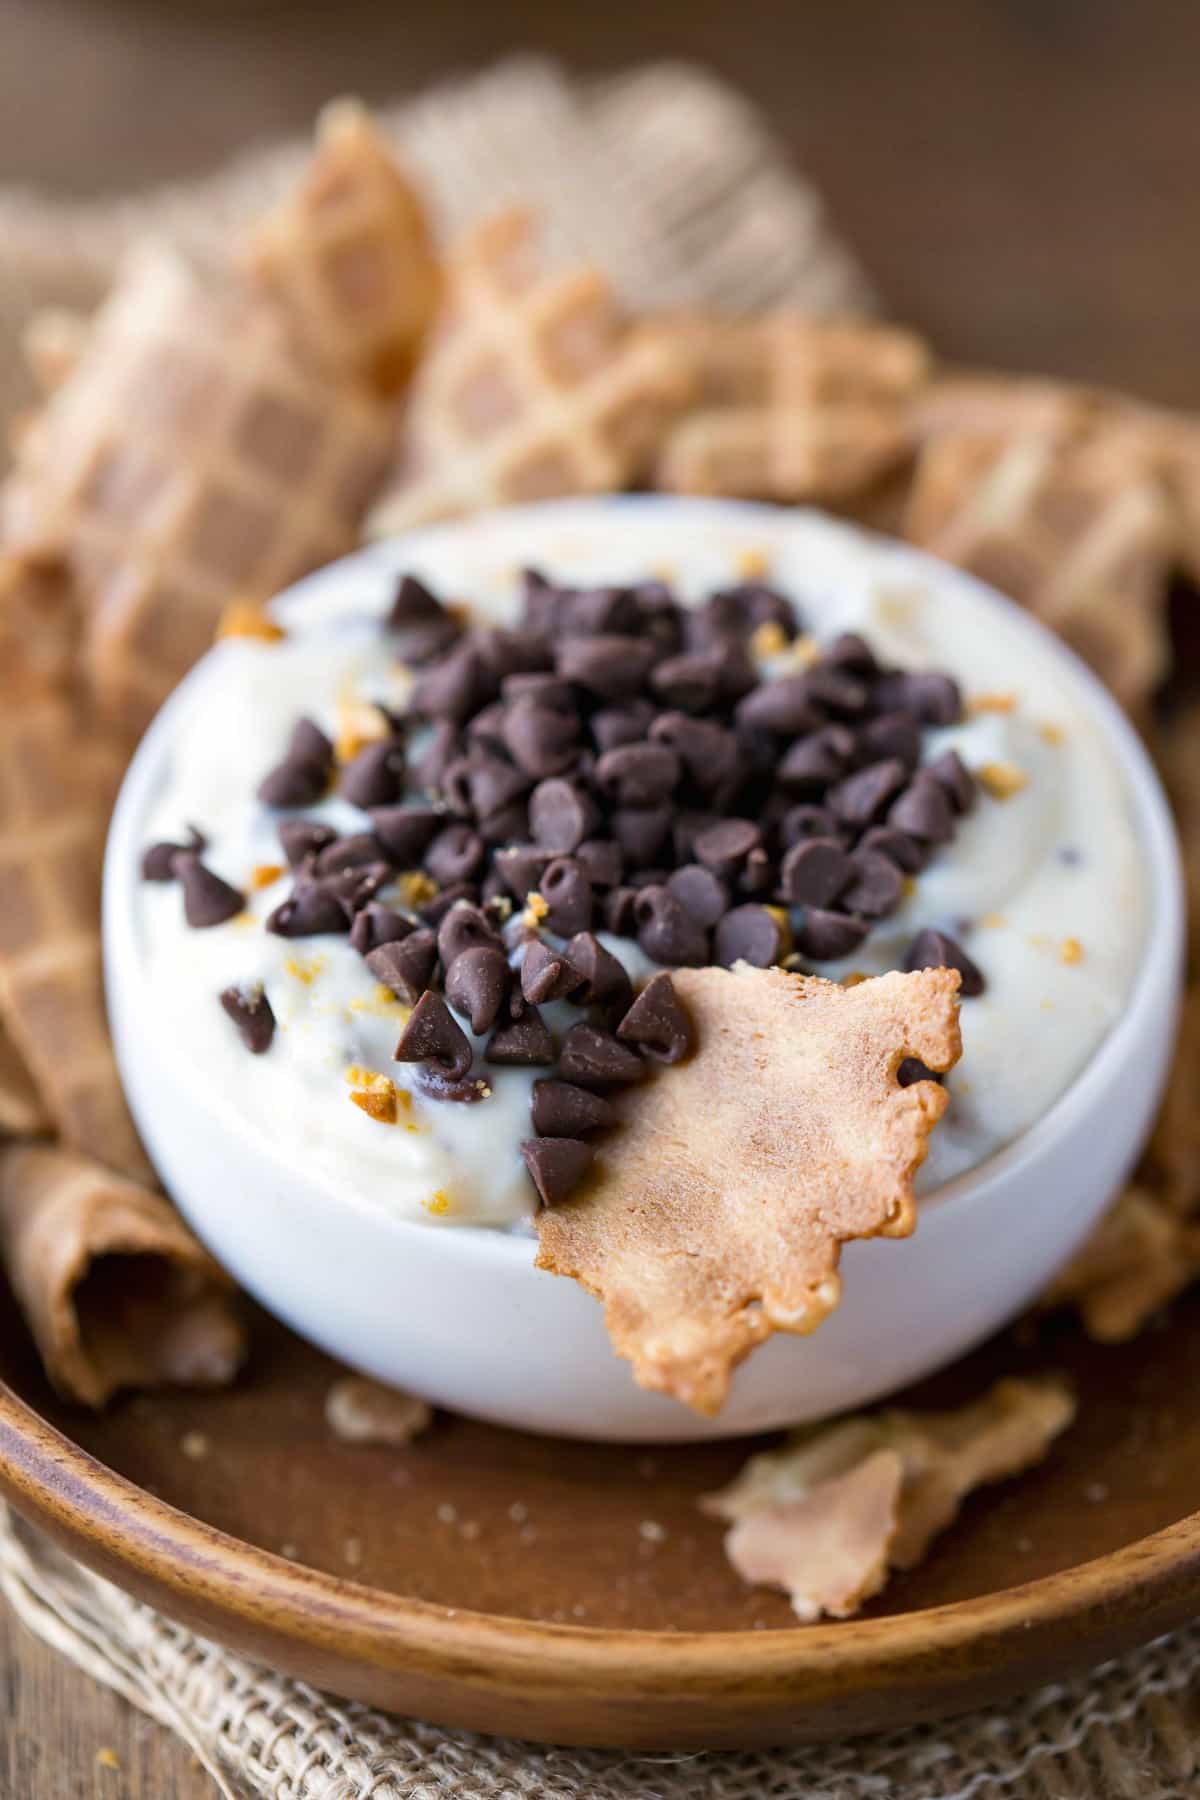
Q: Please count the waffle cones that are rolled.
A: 1